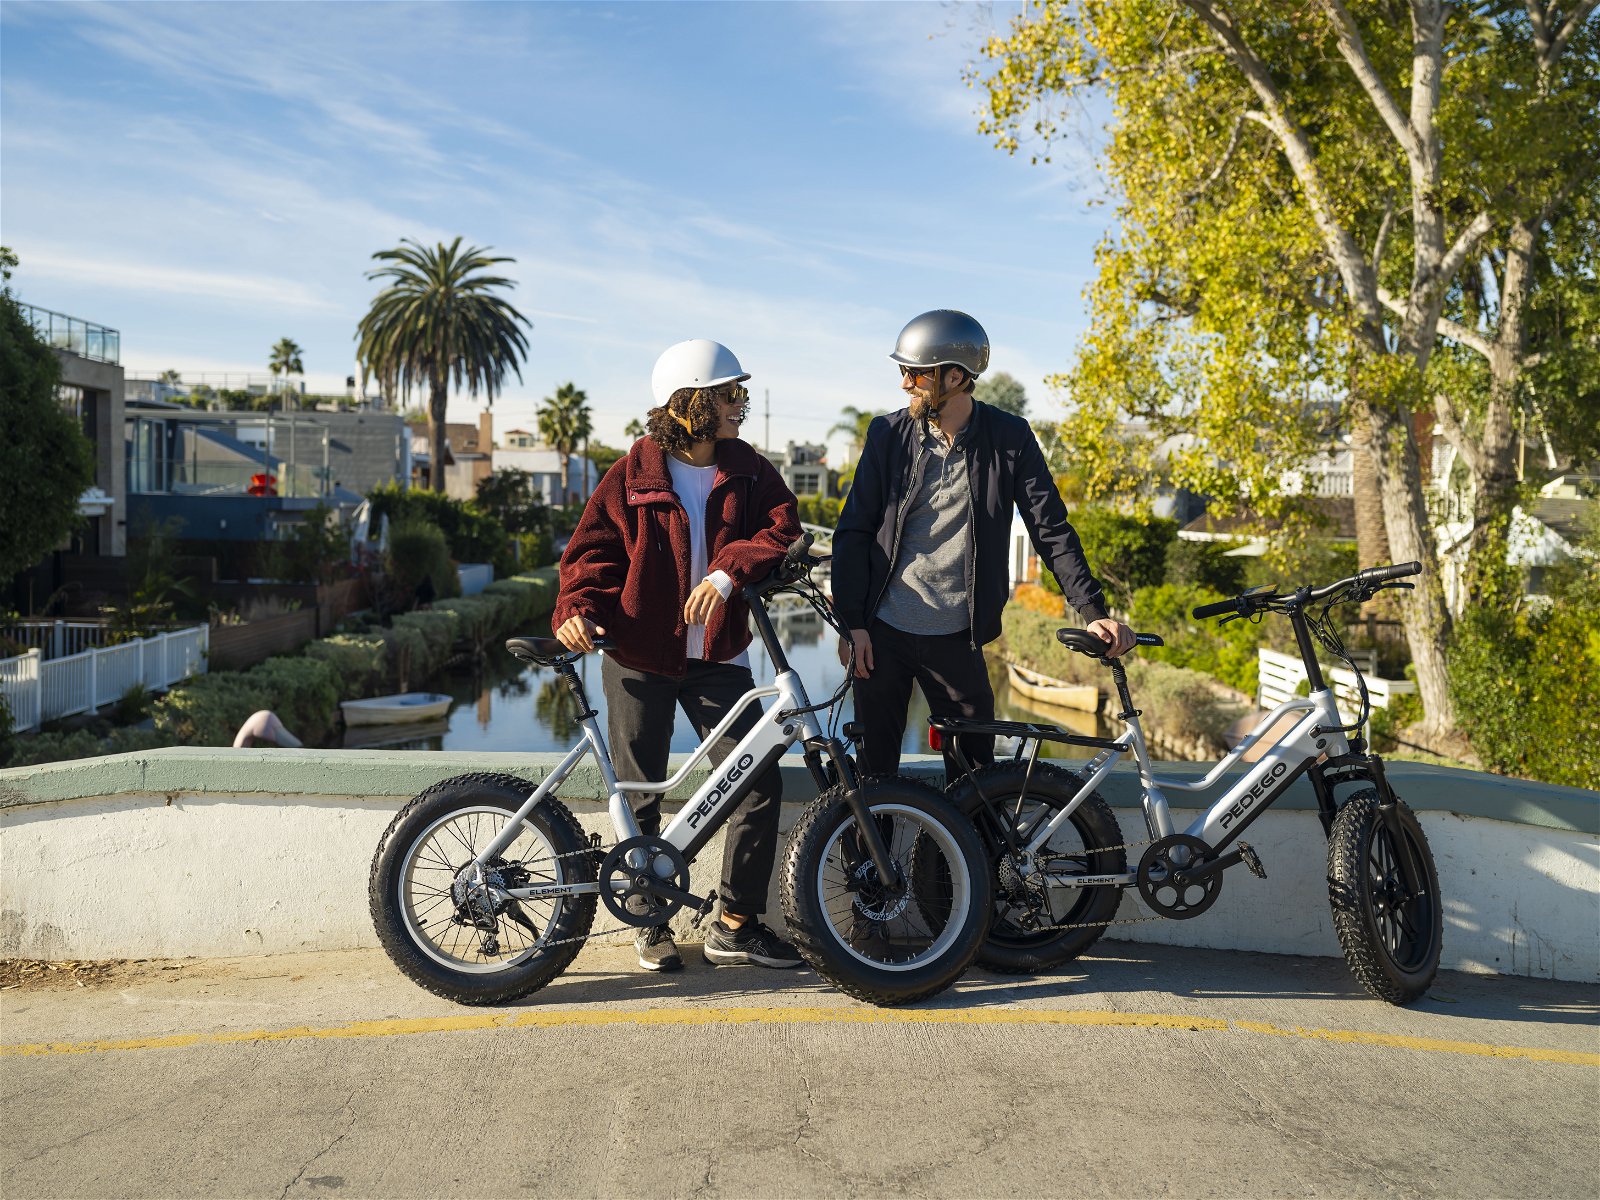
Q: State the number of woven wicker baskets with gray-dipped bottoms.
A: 0